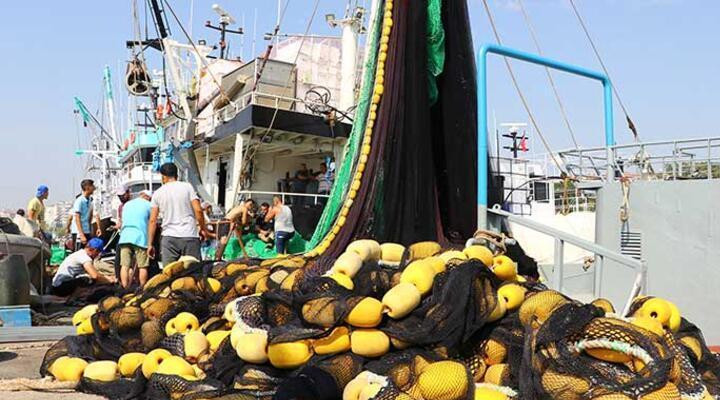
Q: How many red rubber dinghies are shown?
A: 0